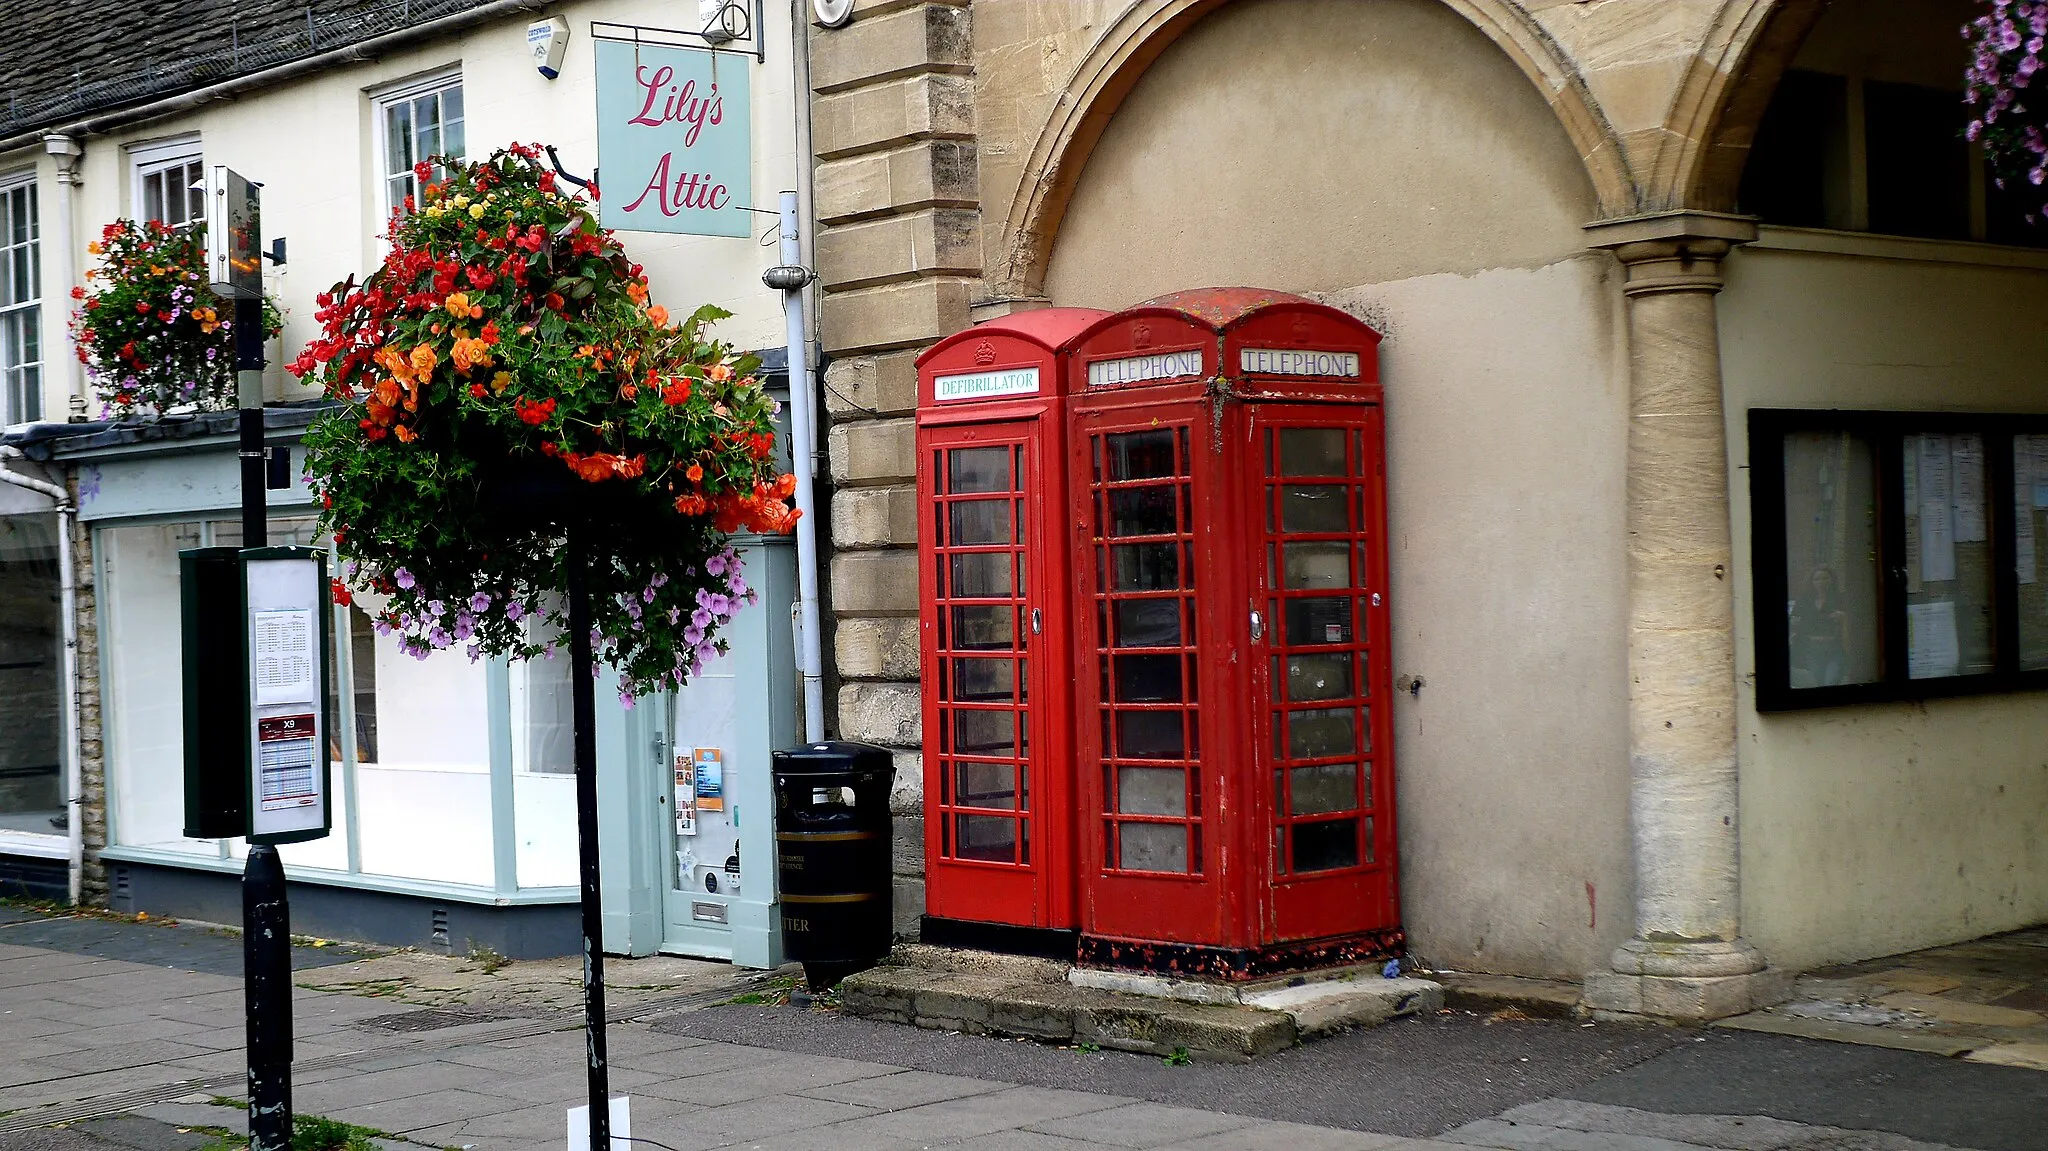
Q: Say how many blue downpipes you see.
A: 1